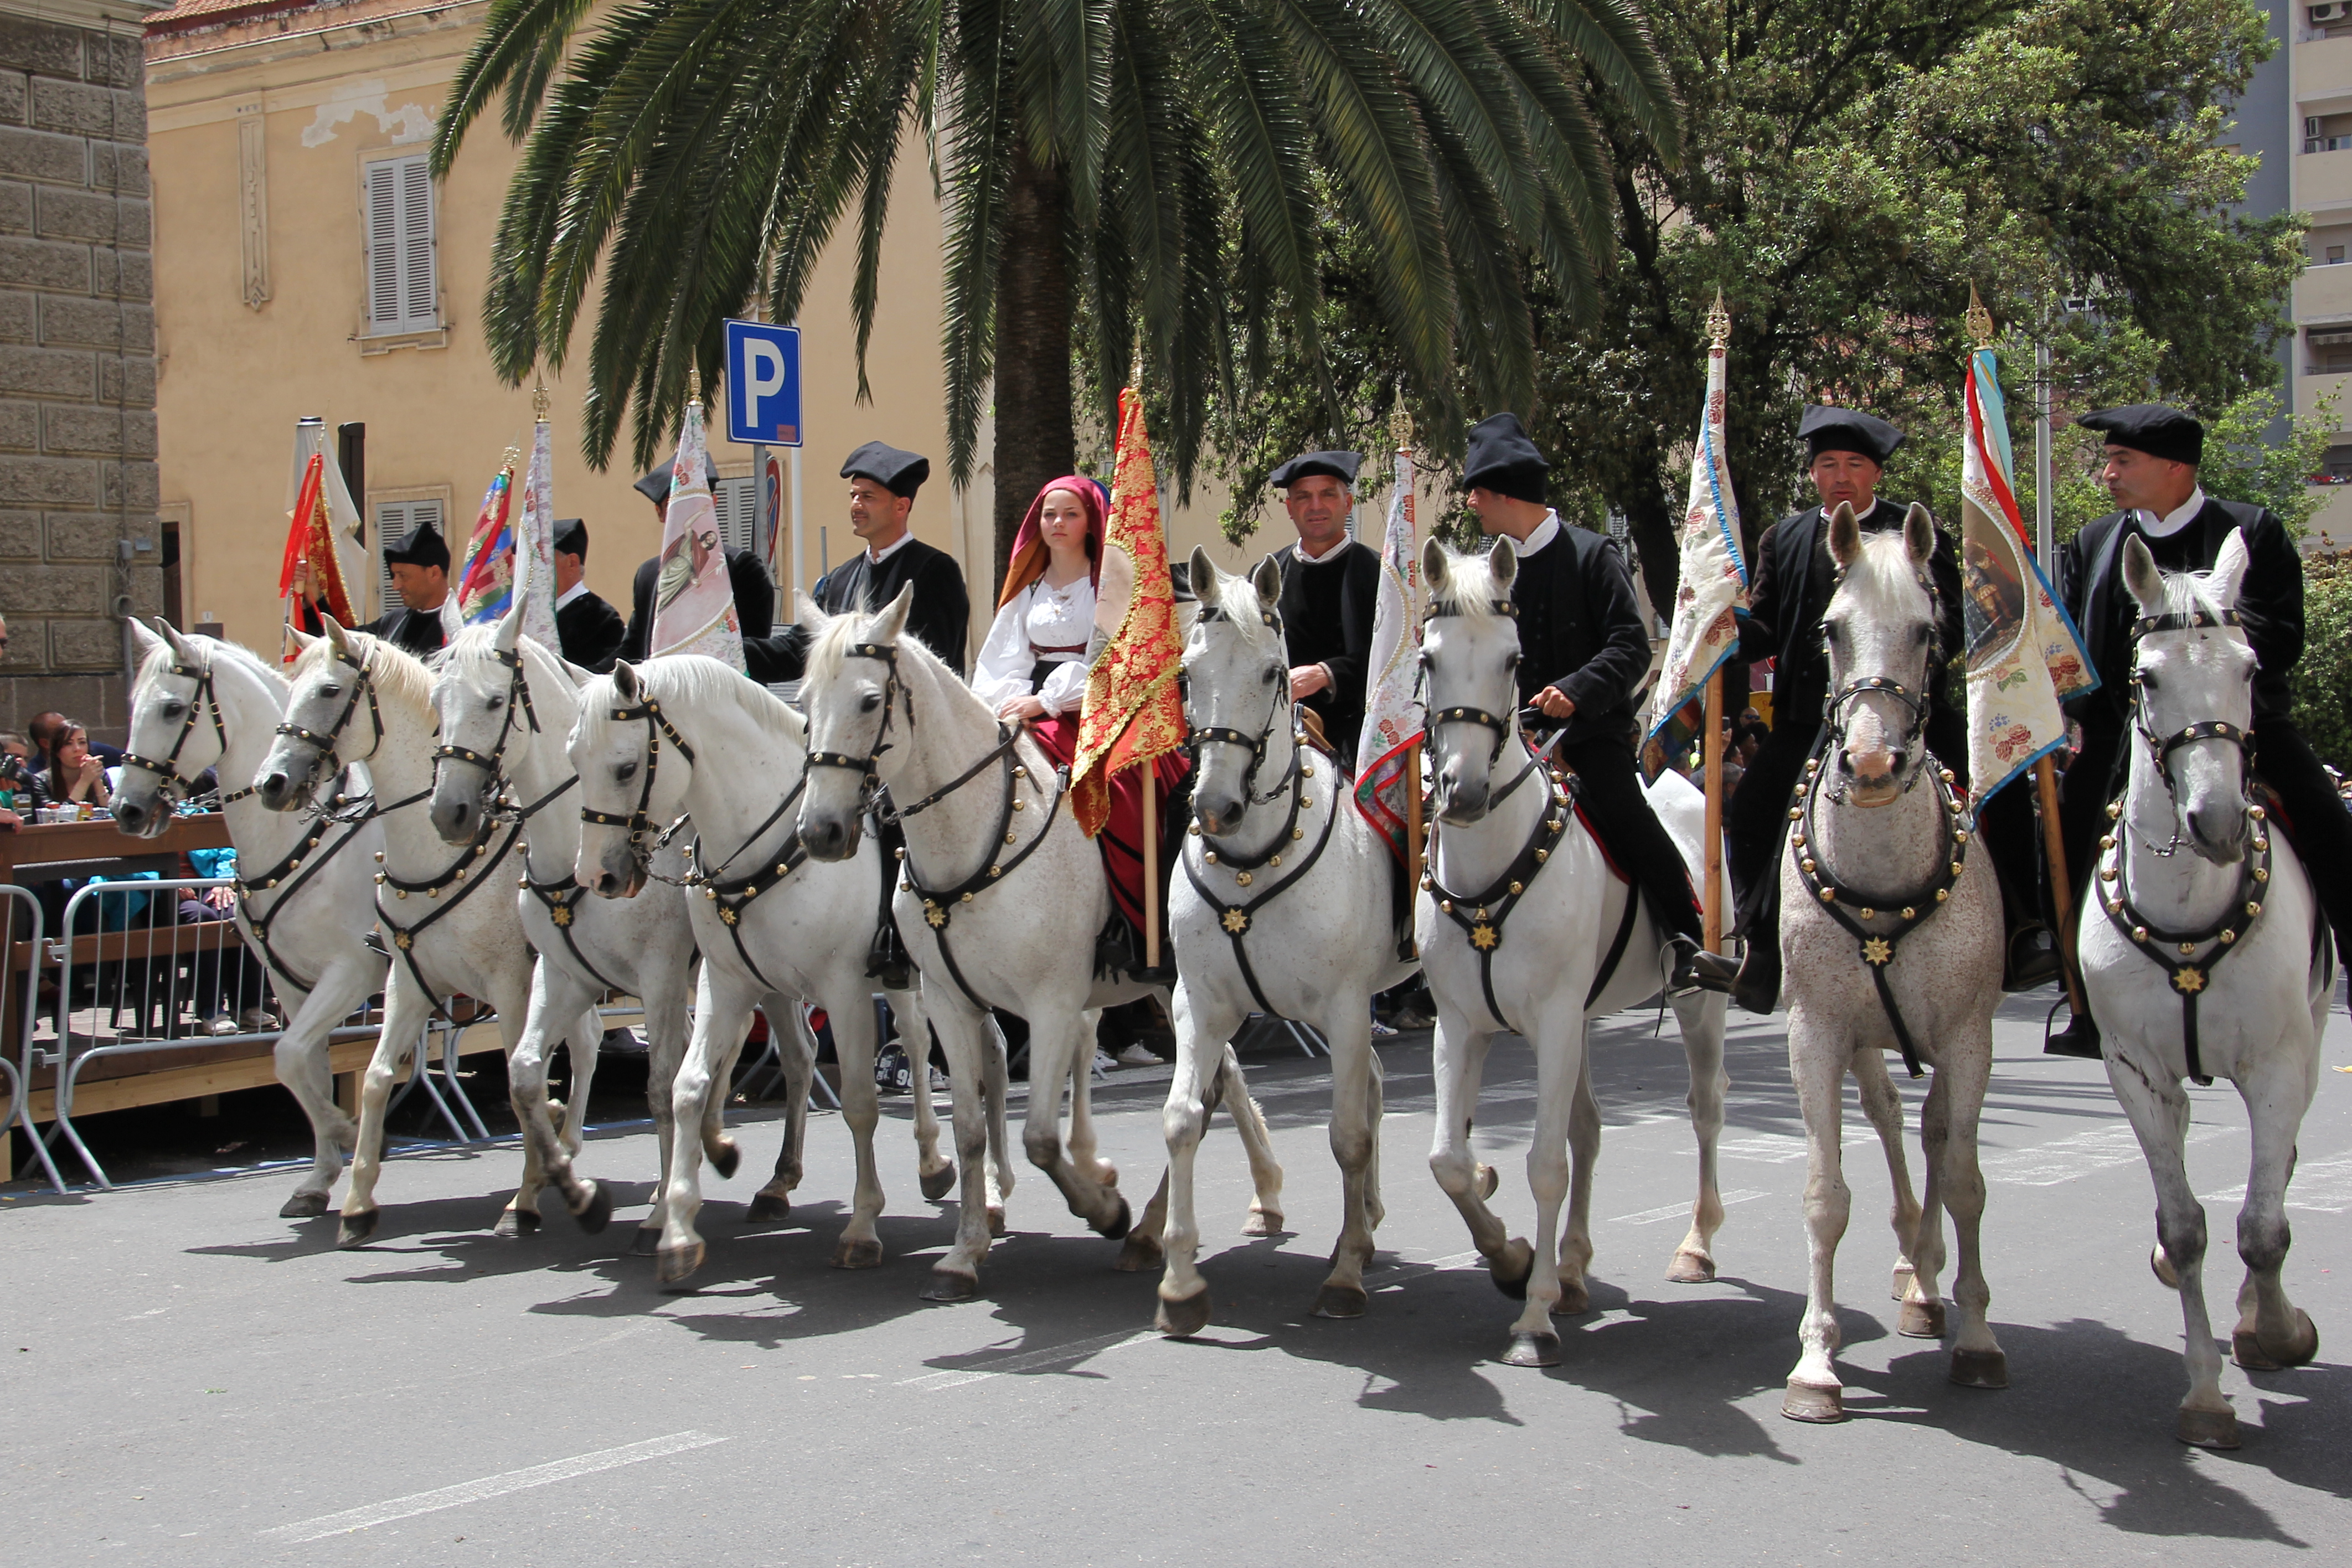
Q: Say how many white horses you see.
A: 9